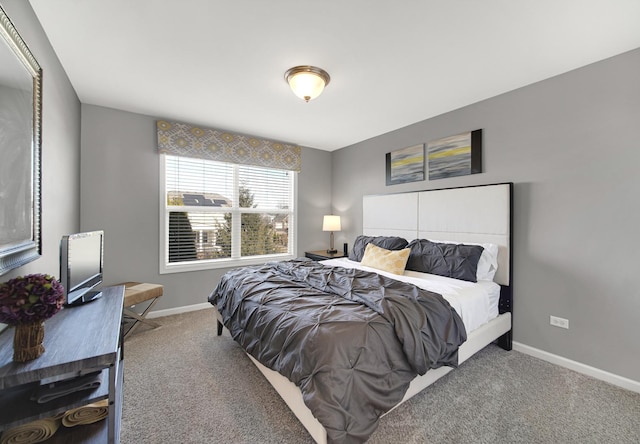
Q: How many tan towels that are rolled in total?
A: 2